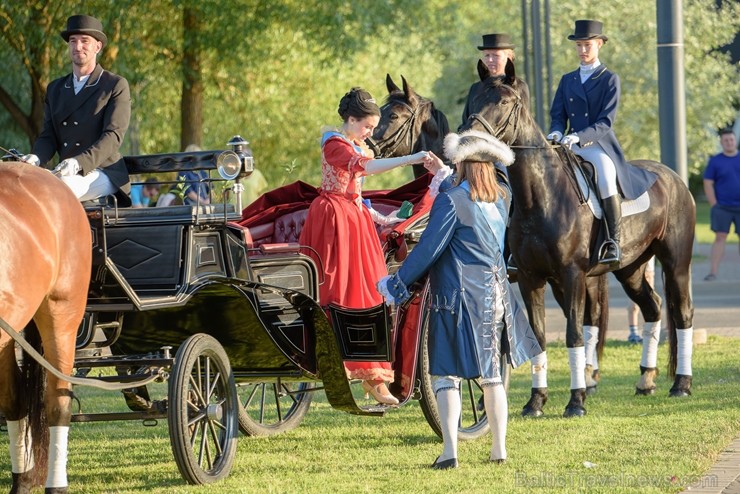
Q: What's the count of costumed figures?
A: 5